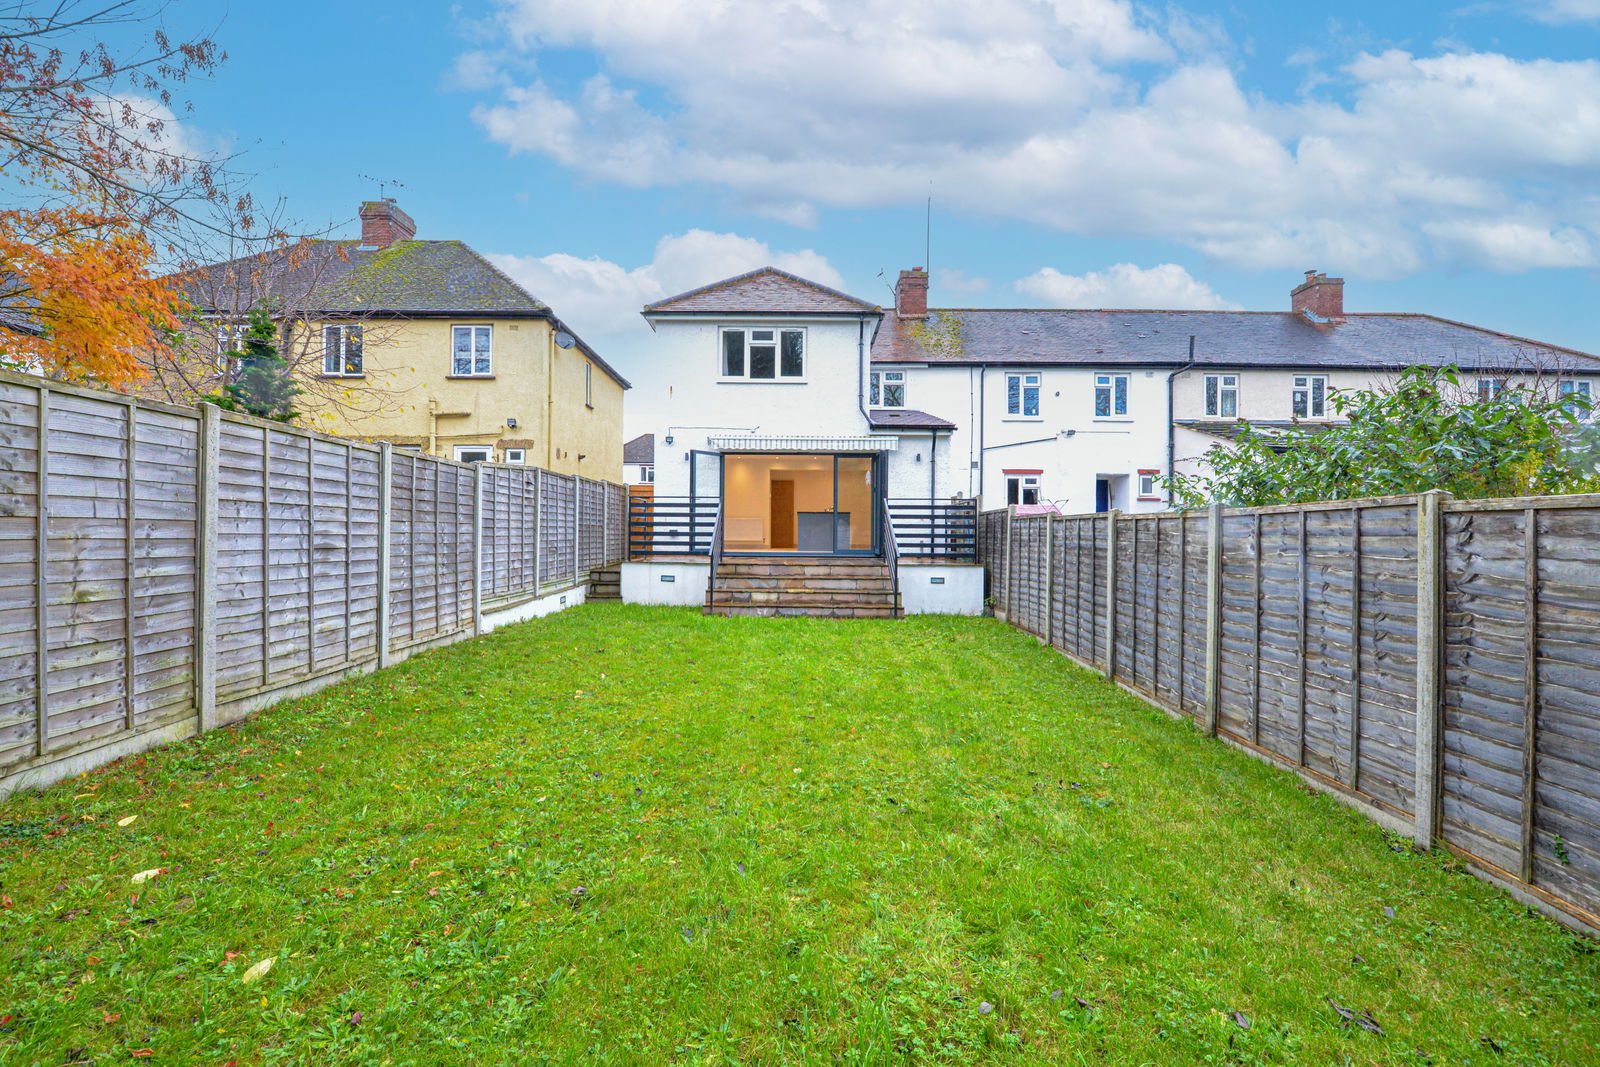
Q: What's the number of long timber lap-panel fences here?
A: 2